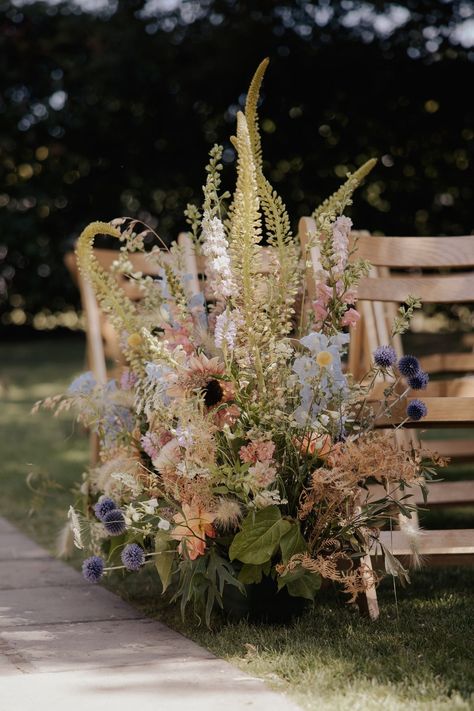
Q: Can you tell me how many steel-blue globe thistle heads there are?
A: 8